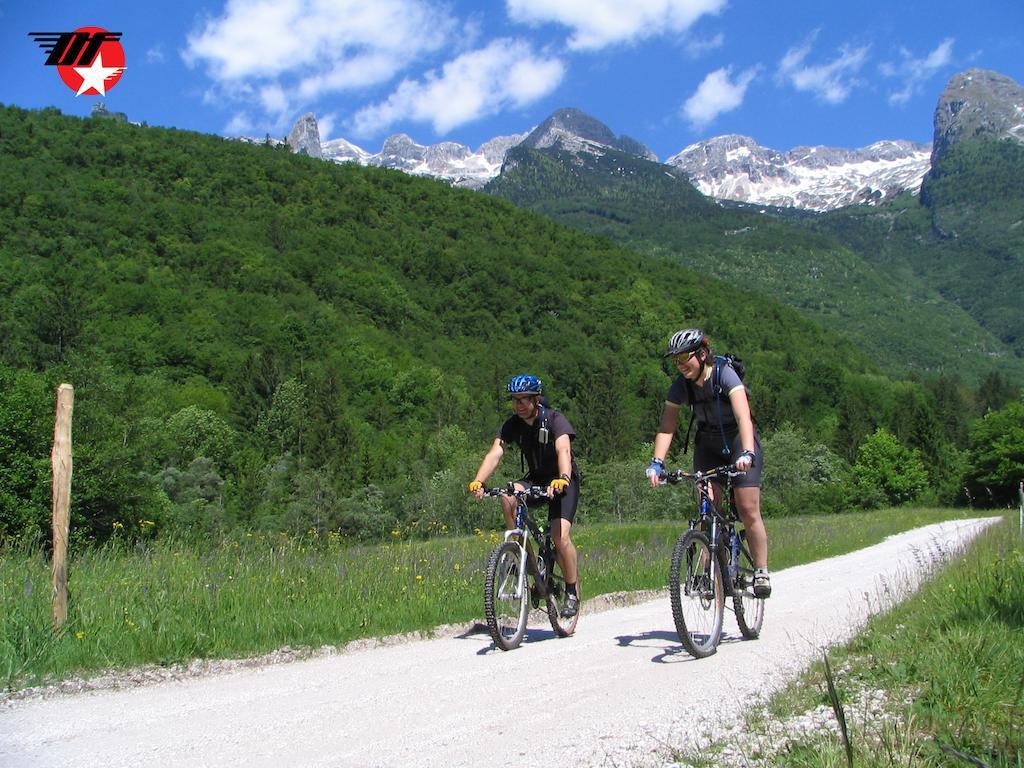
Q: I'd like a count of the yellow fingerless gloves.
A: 2